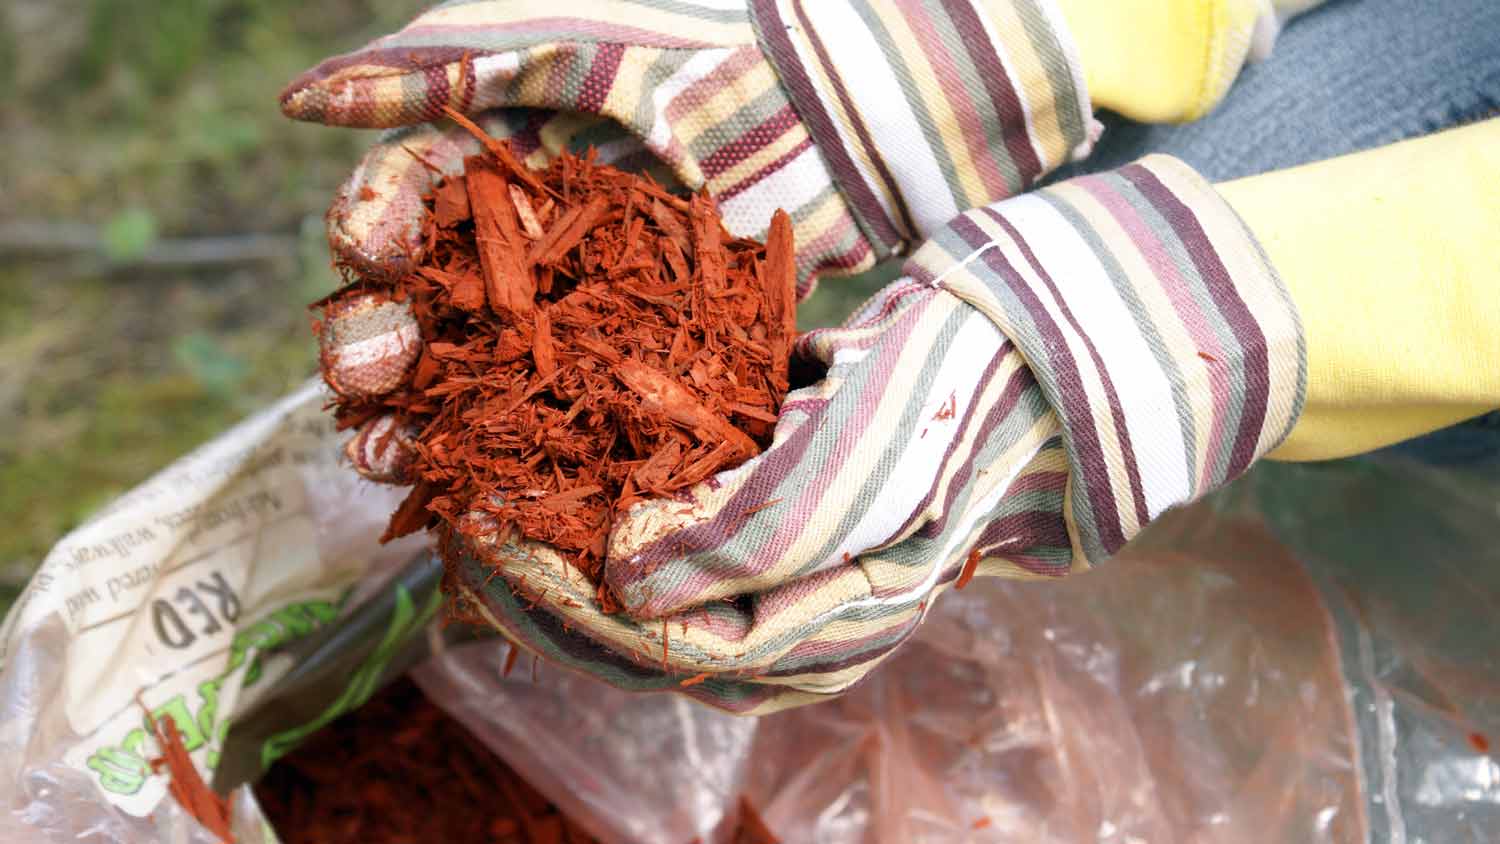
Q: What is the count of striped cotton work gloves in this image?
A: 2